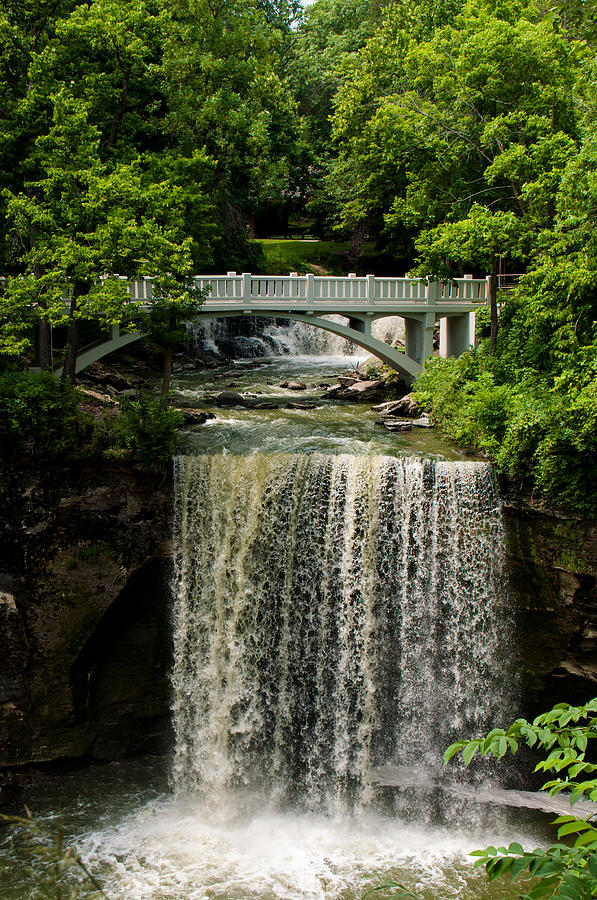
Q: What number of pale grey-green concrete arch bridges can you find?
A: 1